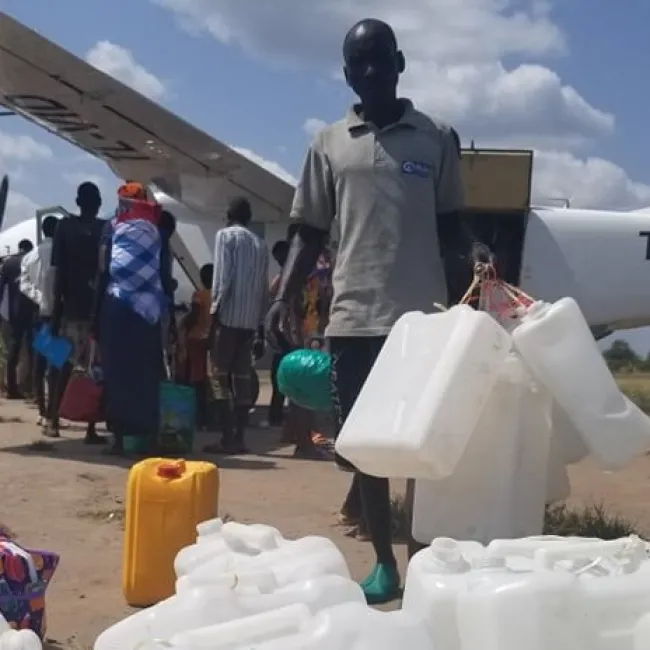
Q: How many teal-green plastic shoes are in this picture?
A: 1